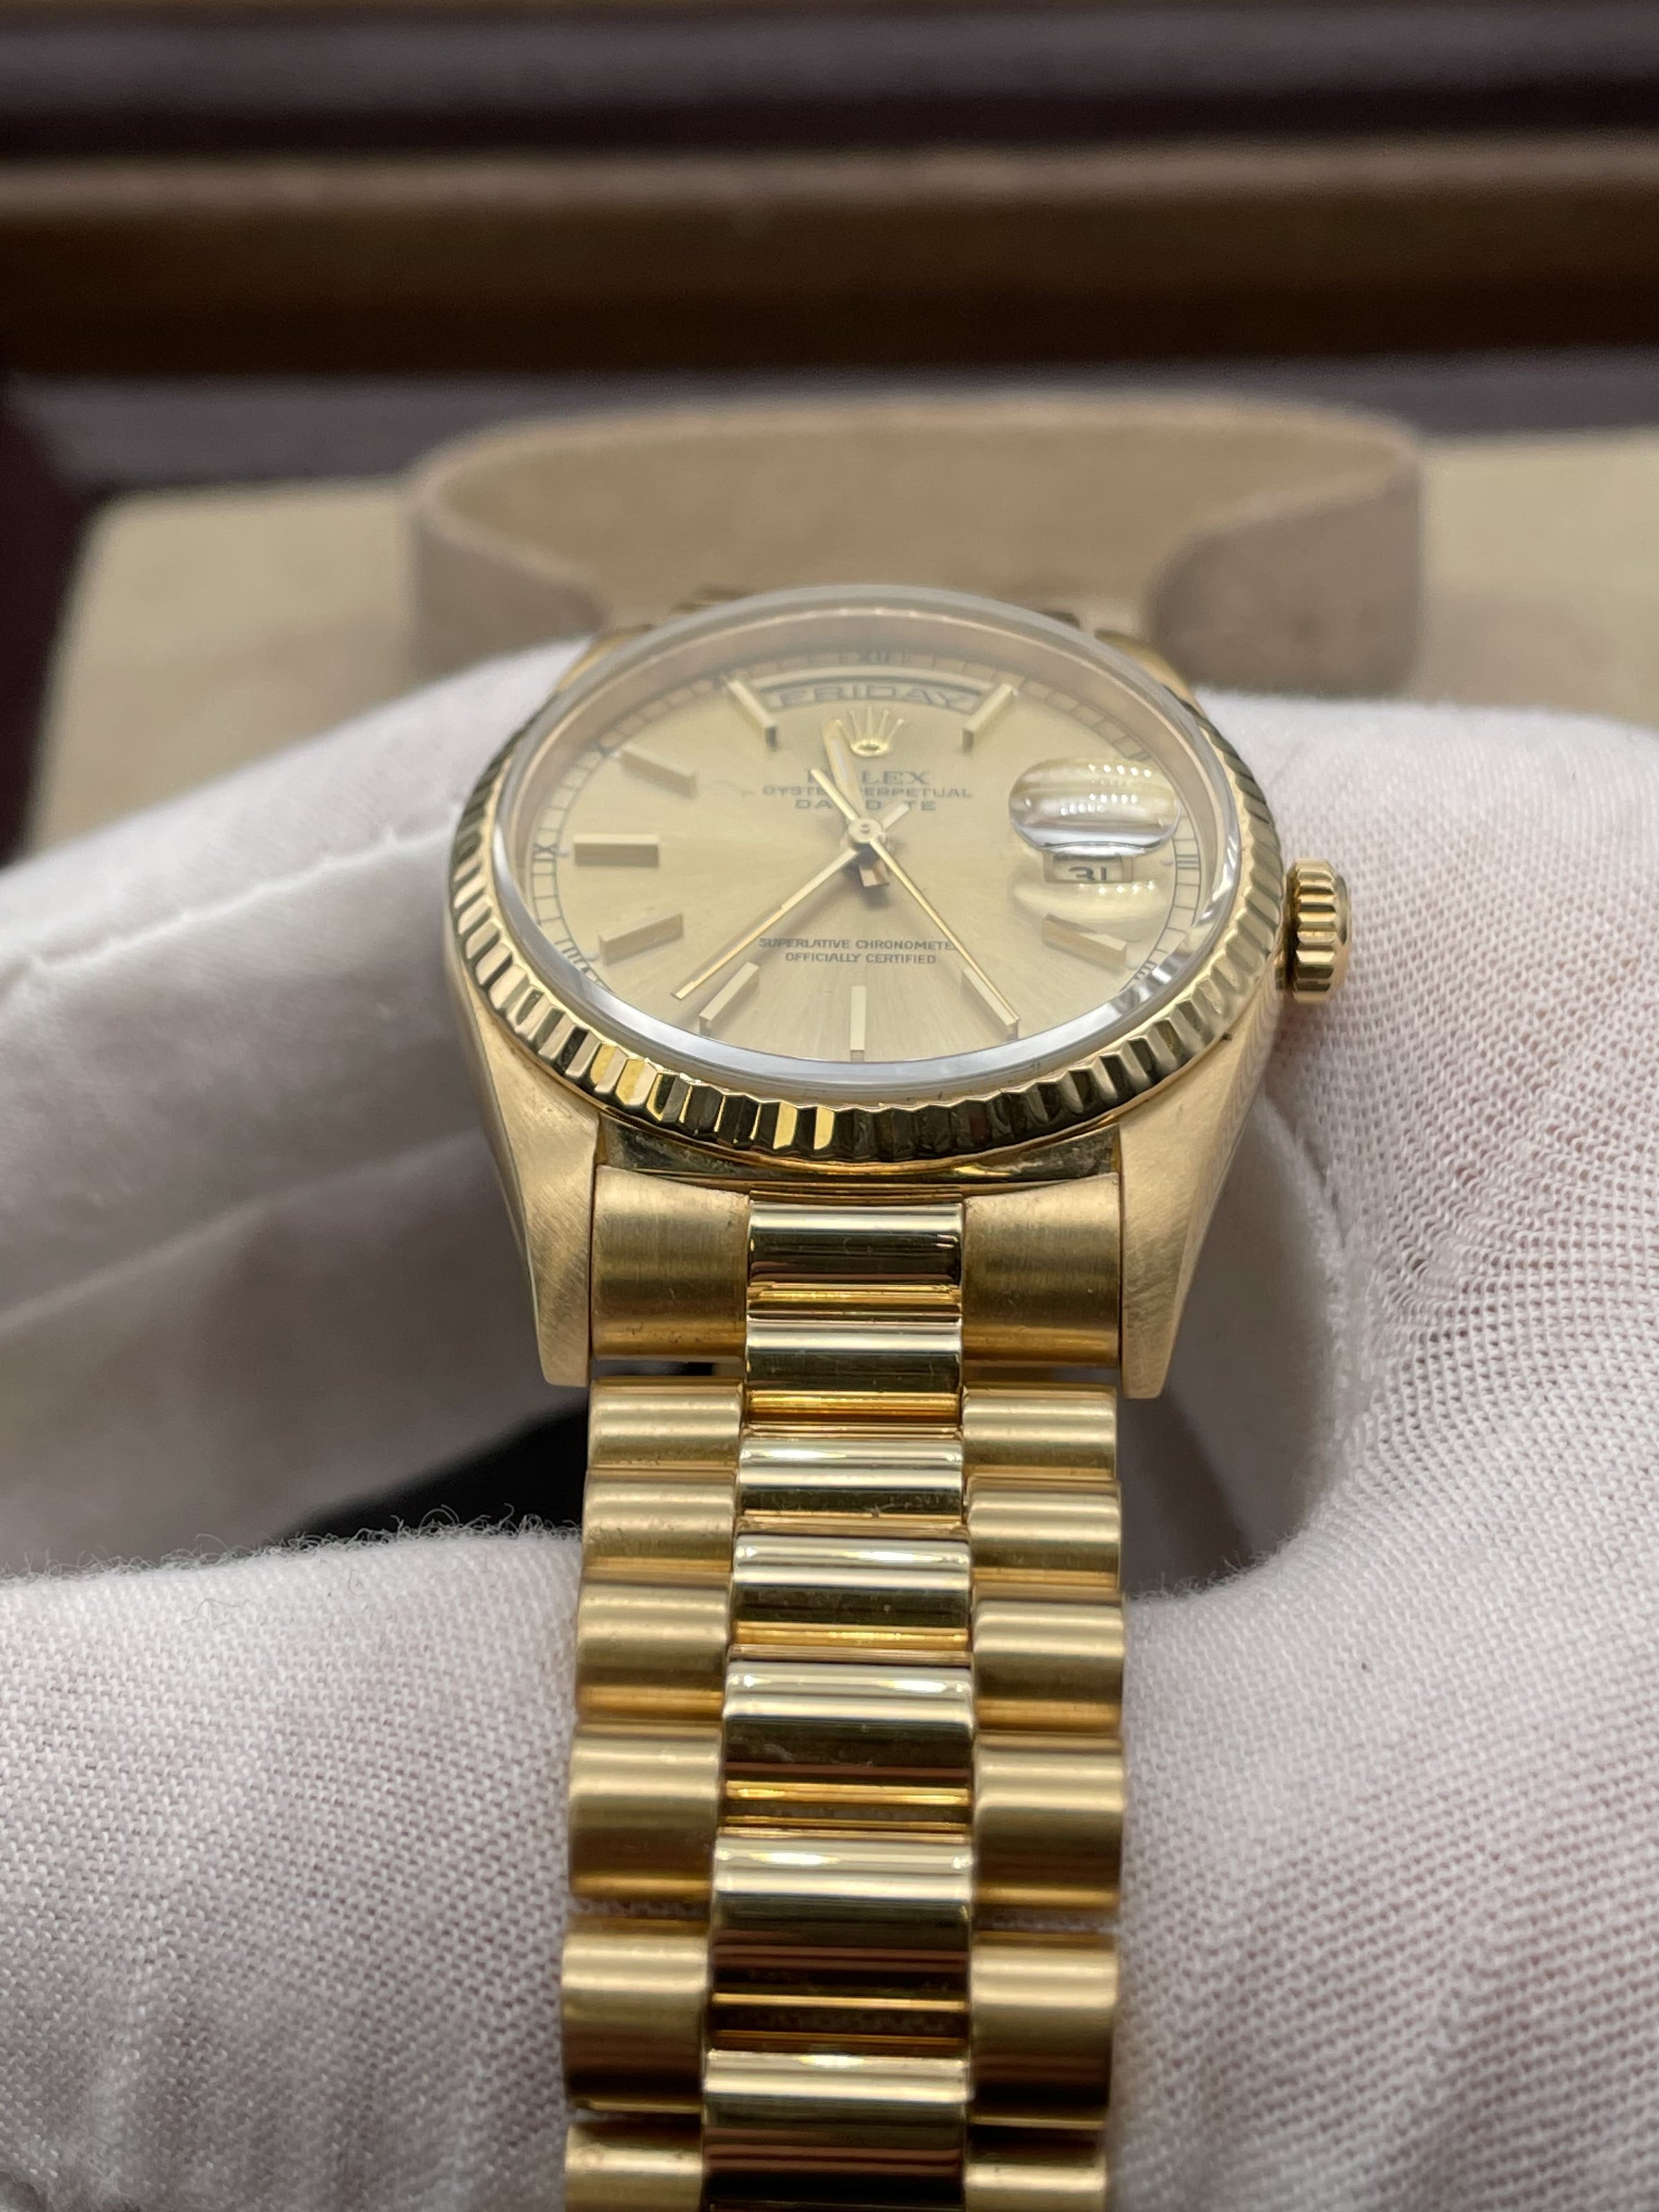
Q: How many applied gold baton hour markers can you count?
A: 9